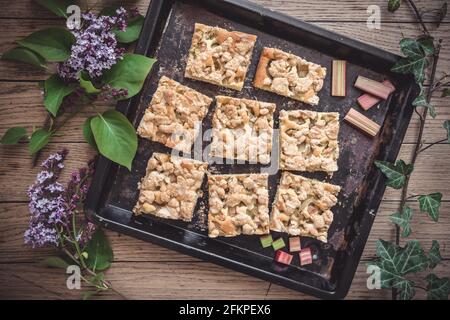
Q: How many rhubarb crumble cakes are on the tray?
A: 8